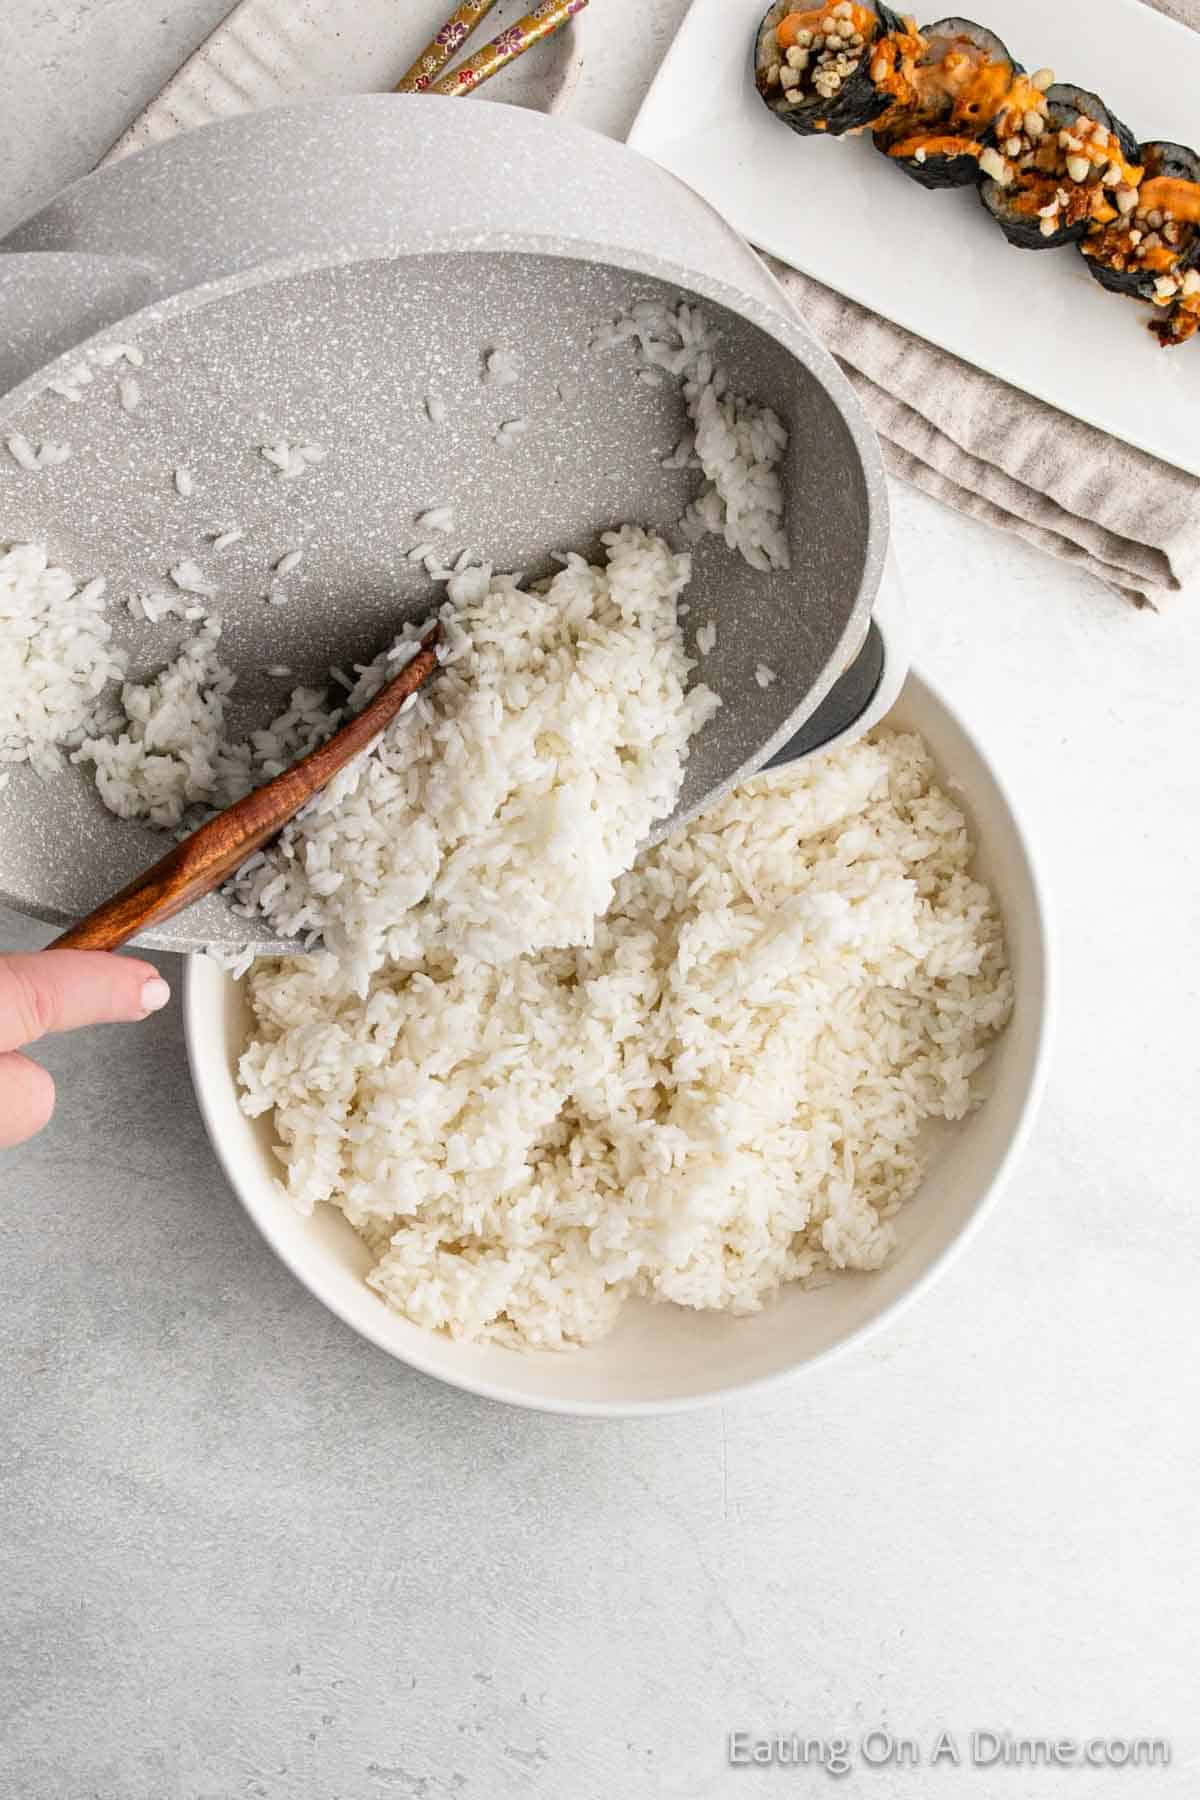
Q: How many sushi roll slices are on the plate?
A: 4